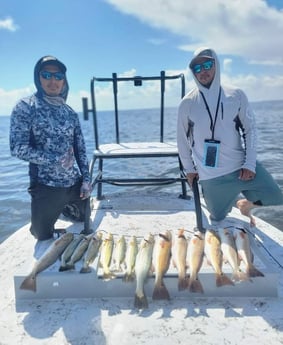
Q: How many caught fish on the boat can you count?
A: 14